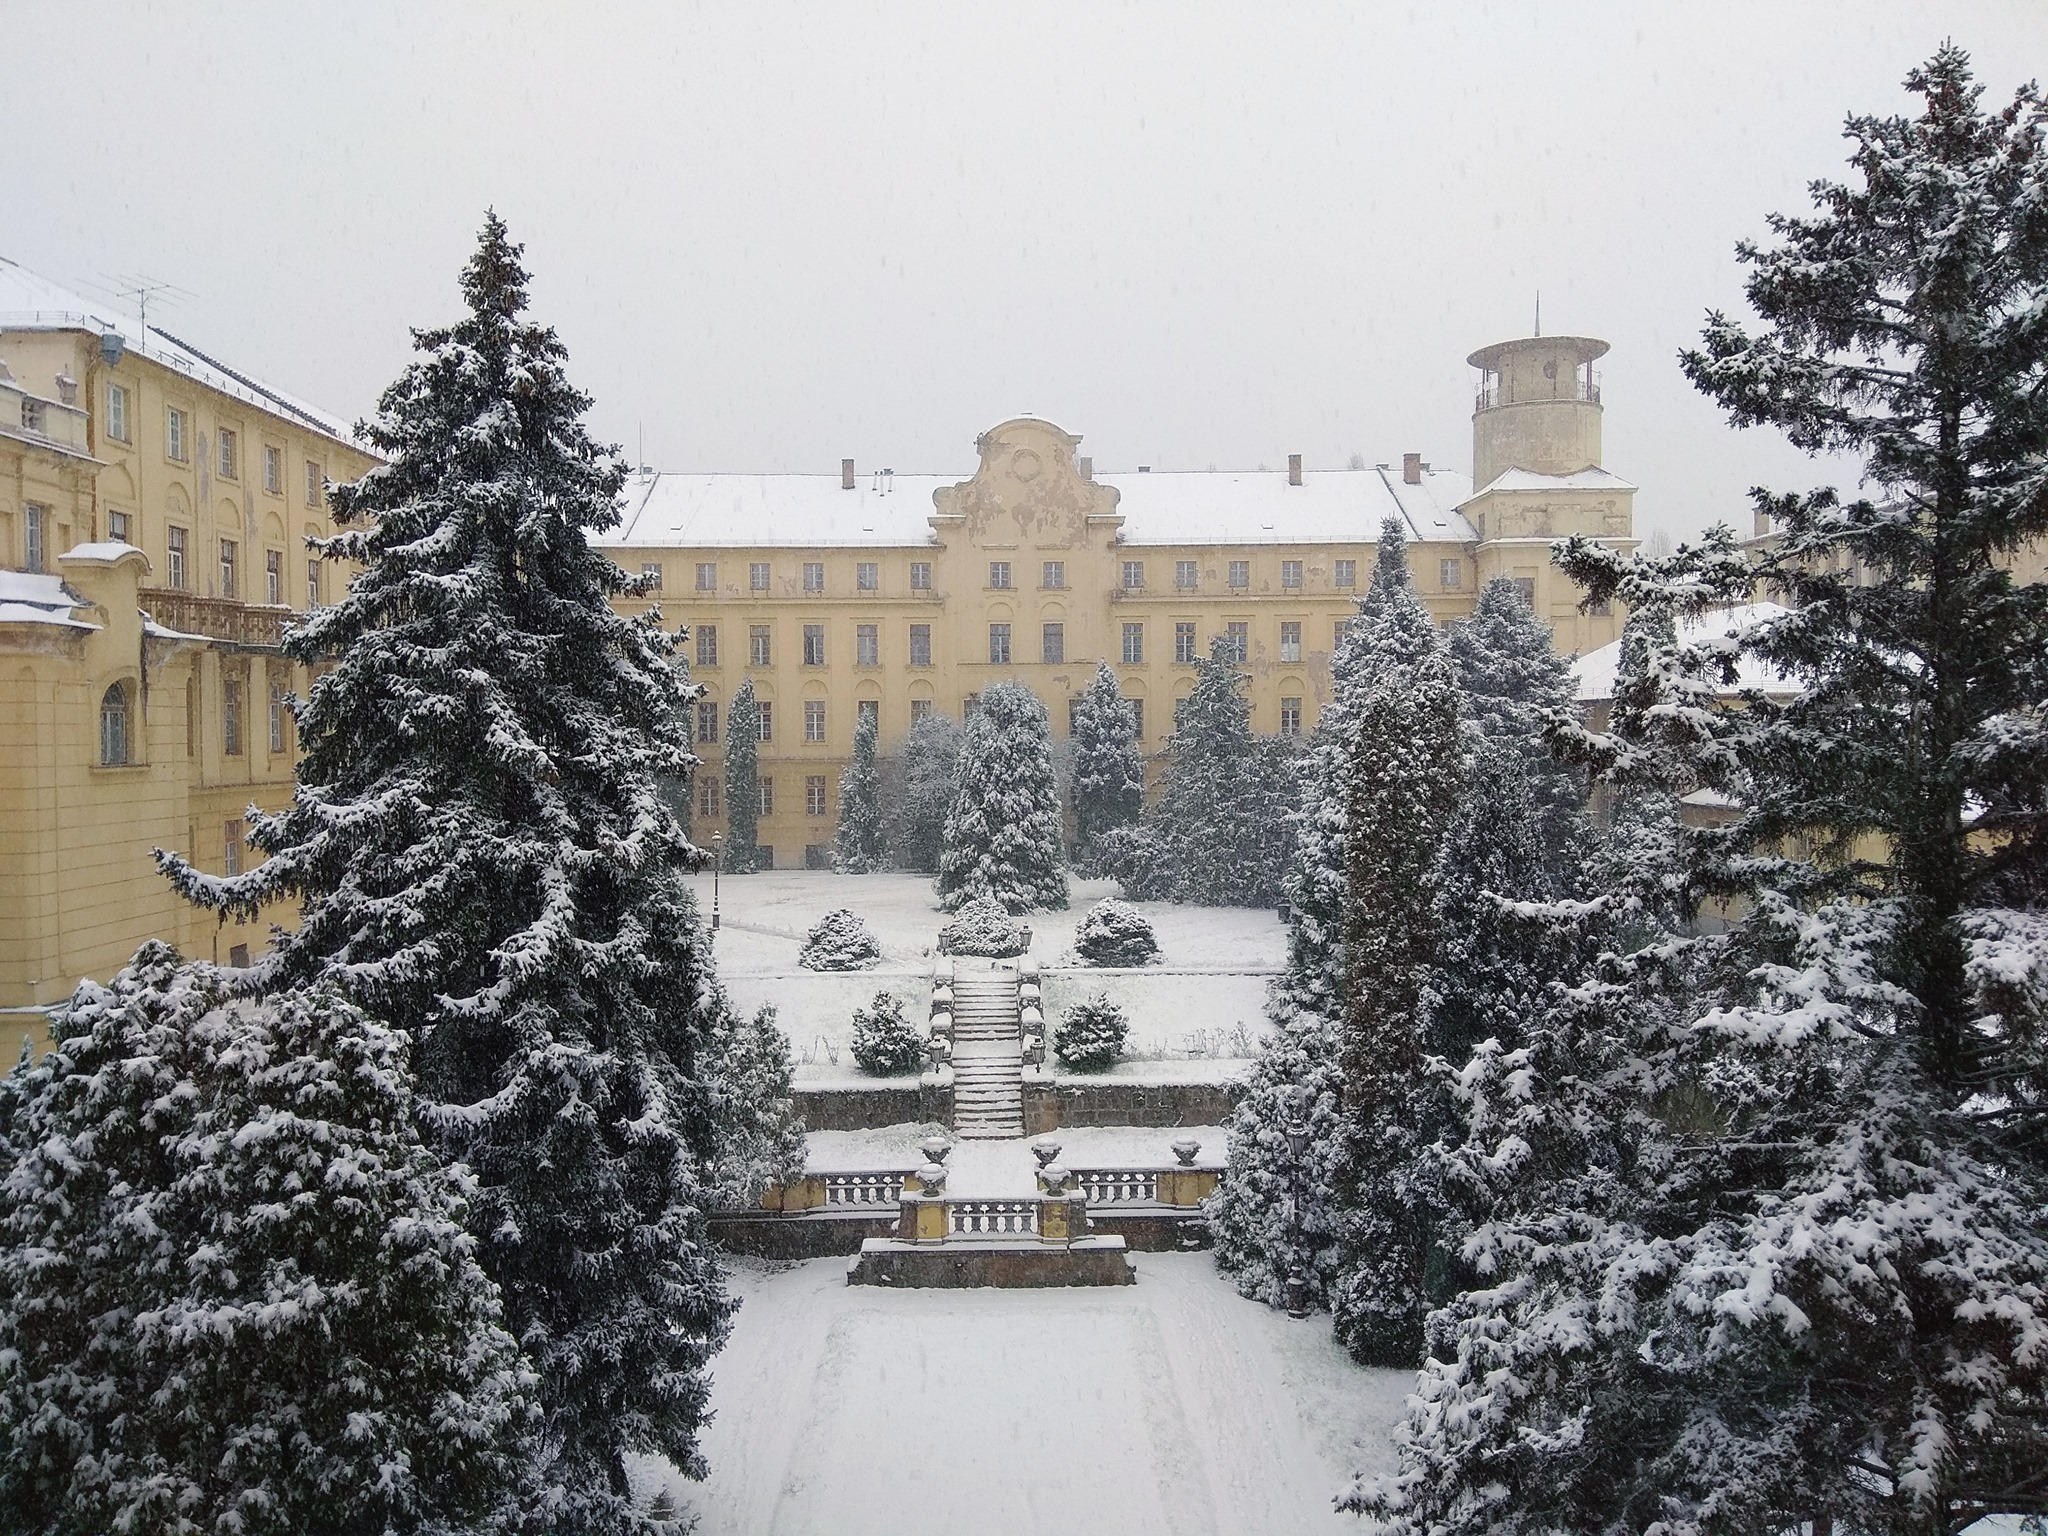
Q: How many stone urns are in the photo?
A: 5